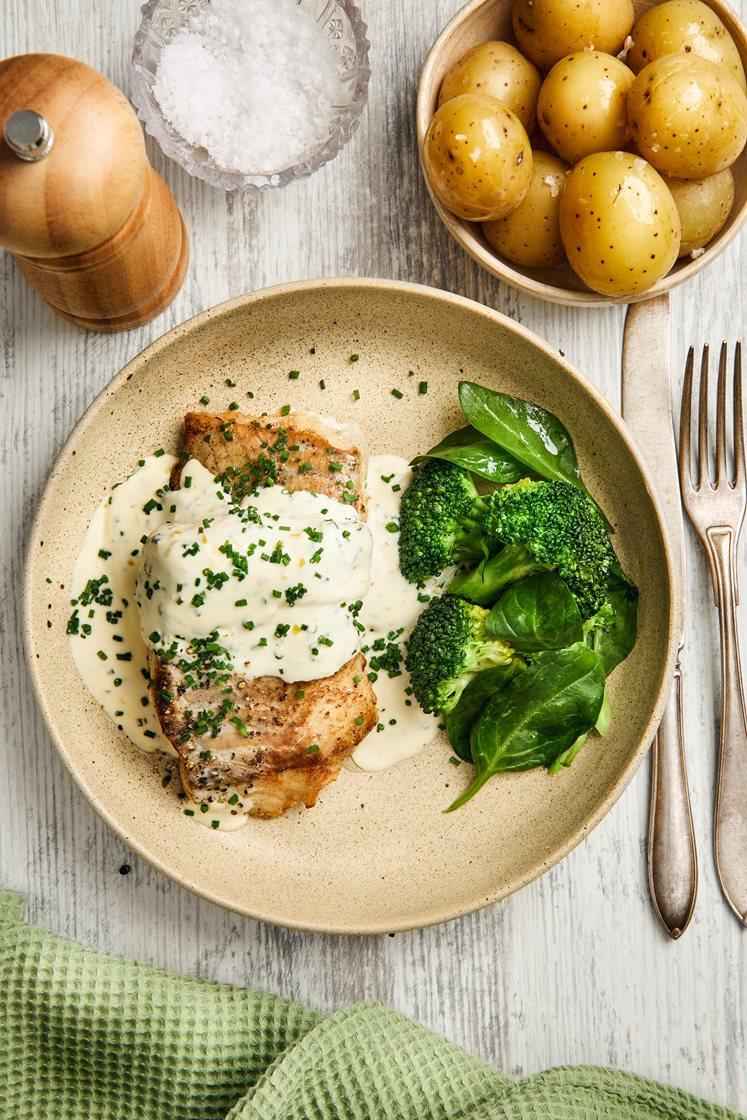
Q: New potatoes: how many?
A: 9